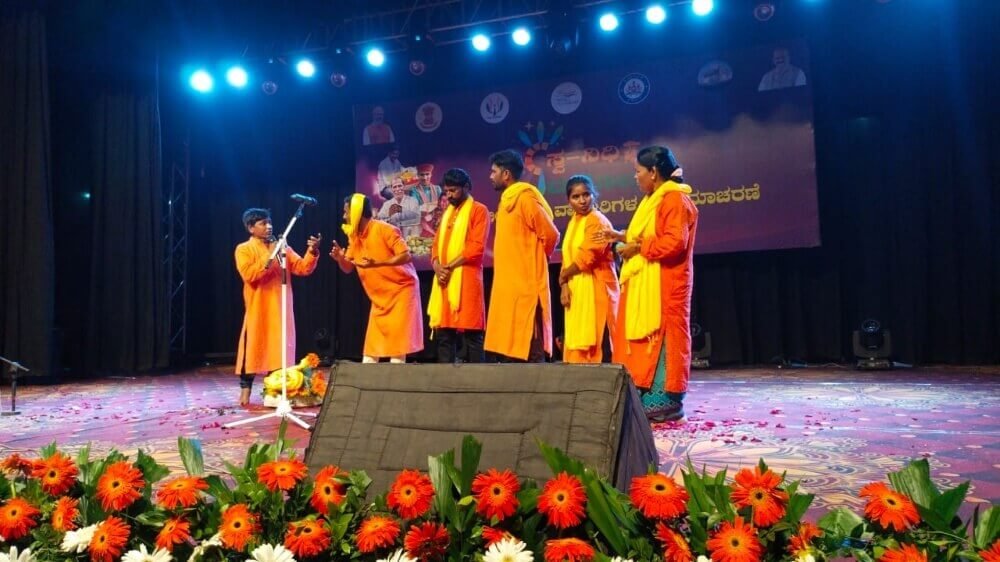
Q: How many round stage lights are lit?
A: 9